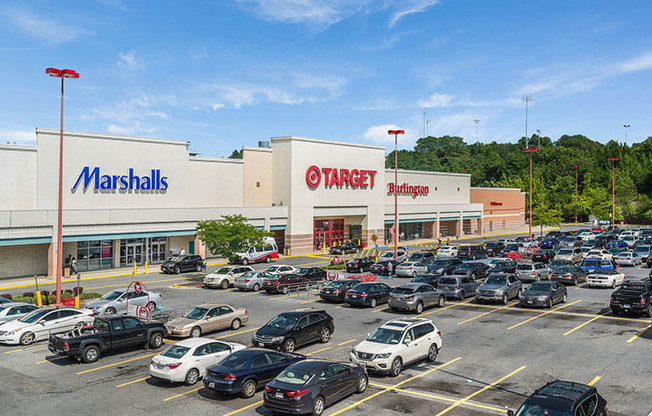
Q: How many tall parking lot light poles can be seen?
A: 5